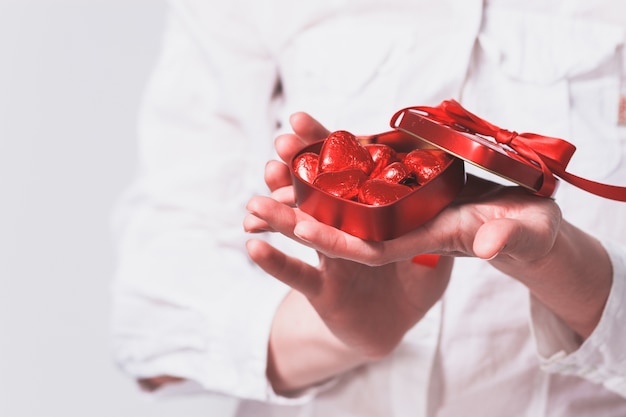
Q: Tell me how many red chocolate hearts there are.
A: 7